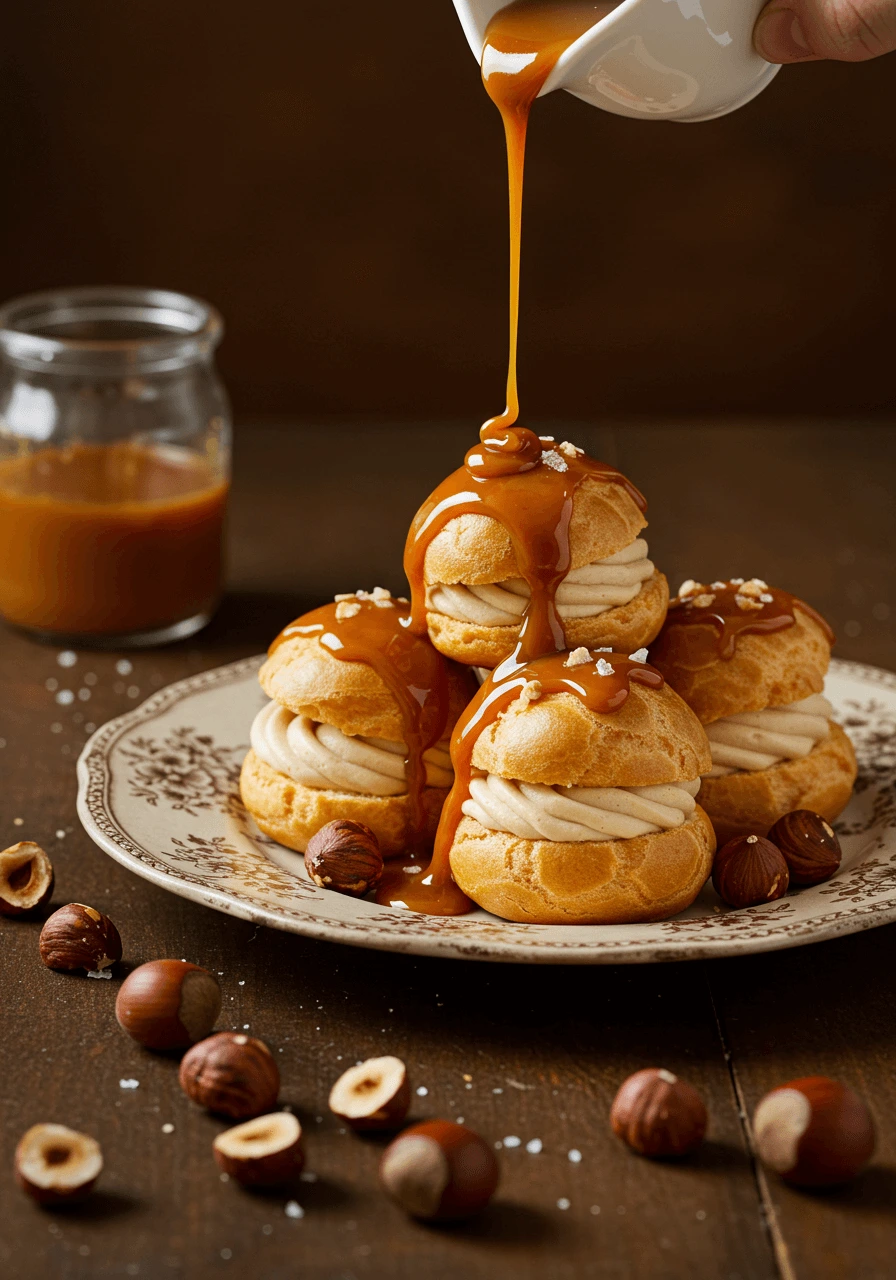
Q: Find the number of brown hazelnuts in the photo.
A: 13